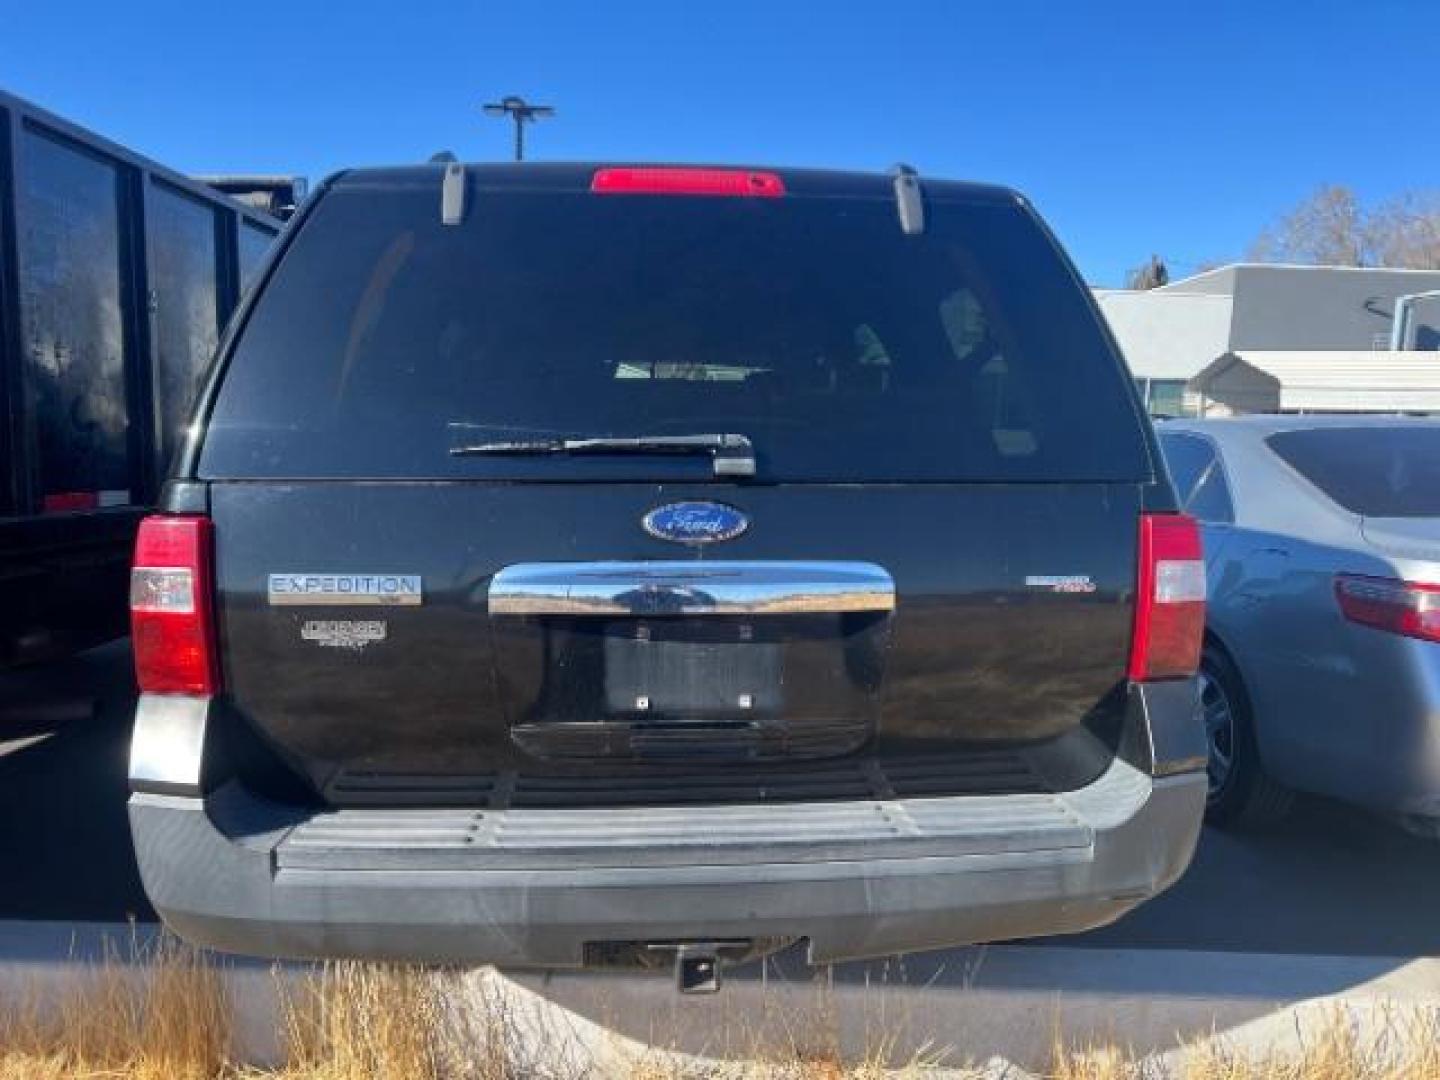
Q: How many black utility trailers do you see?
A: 1